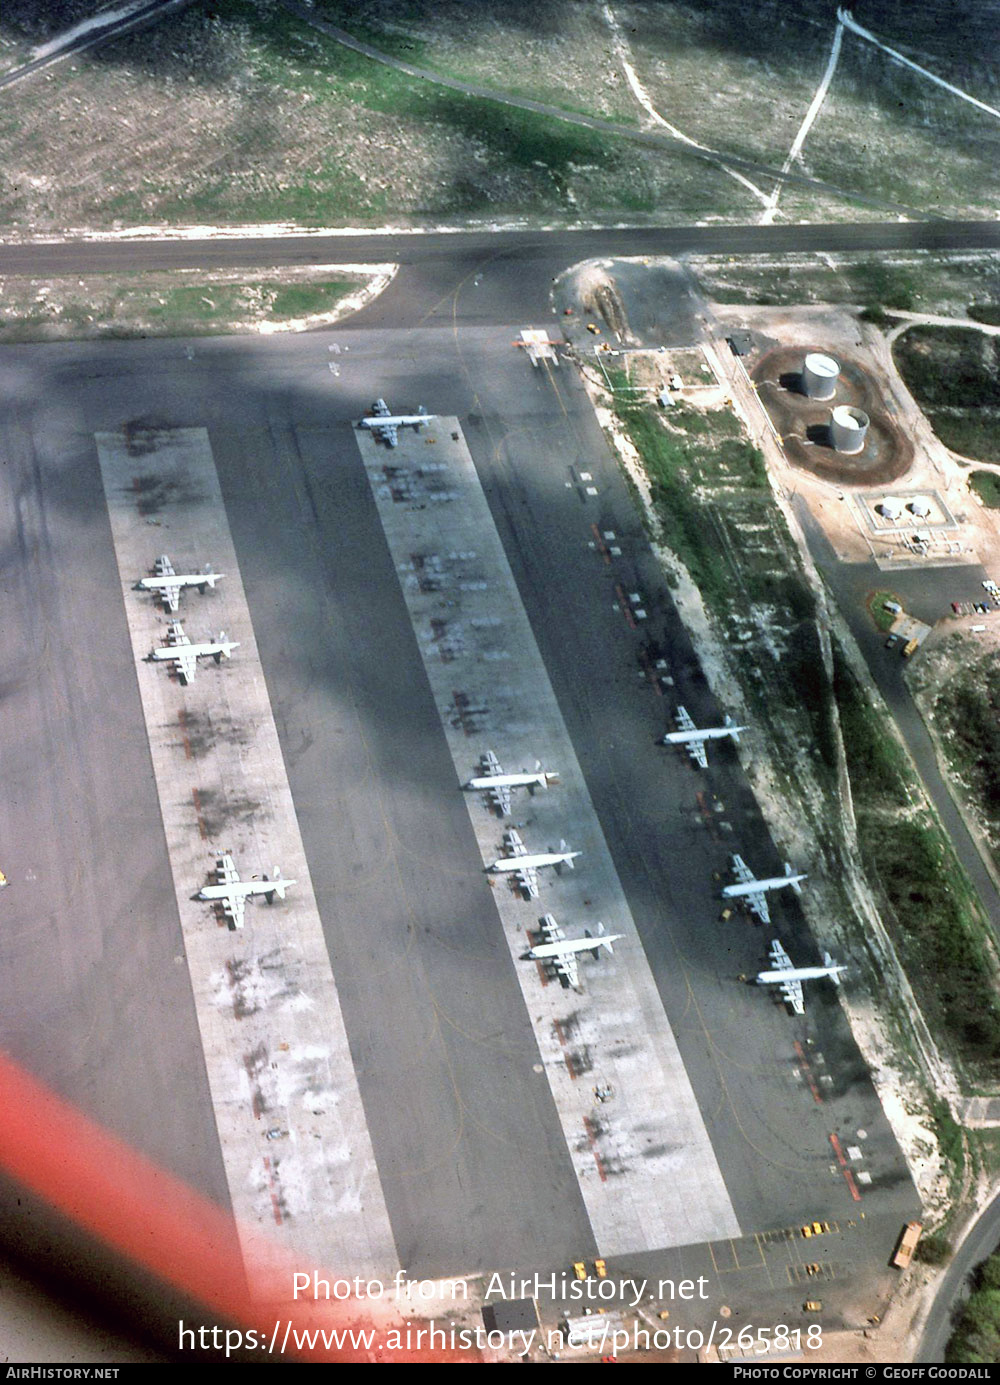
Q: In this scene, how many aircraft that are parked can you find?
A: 10